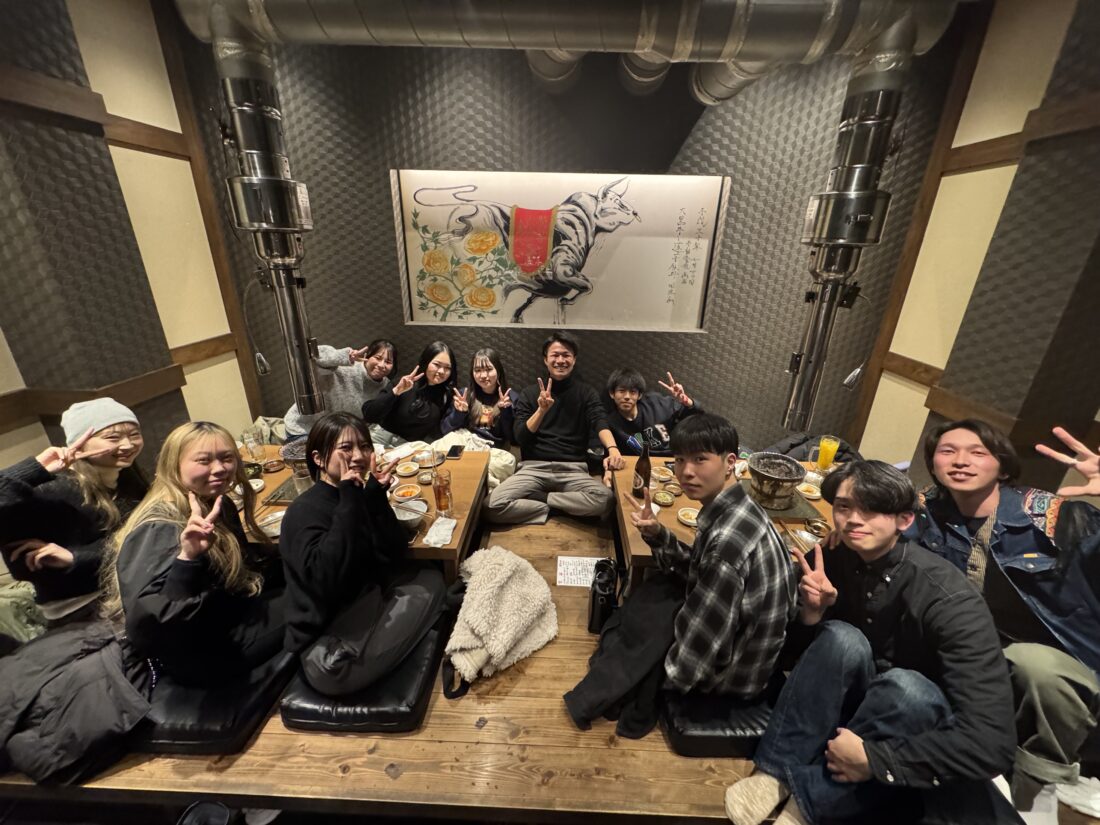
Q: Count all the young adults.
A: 11